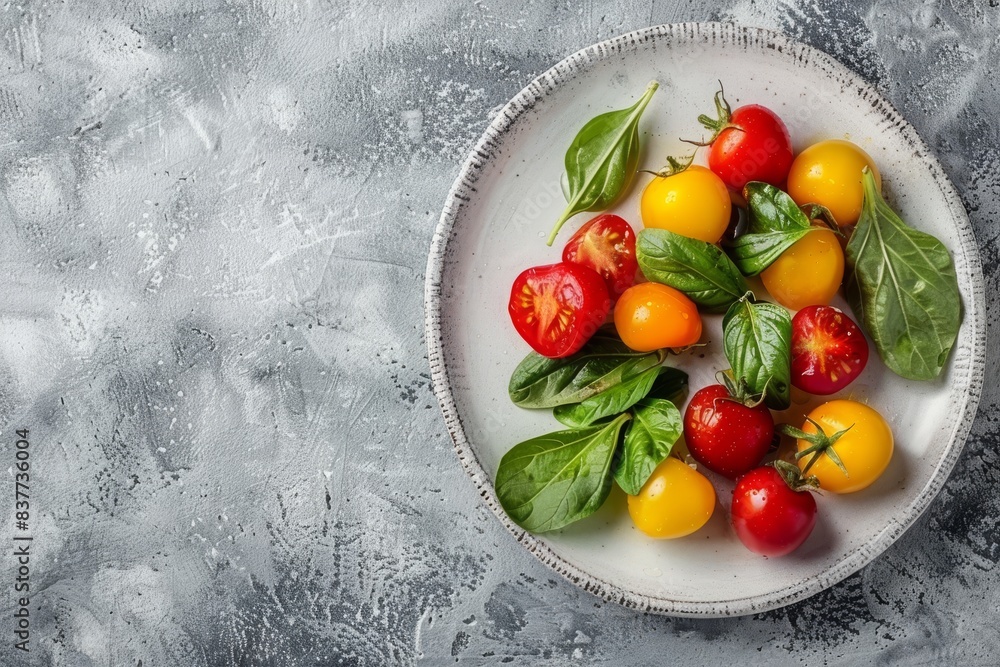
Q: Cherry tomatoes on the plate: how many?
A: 12